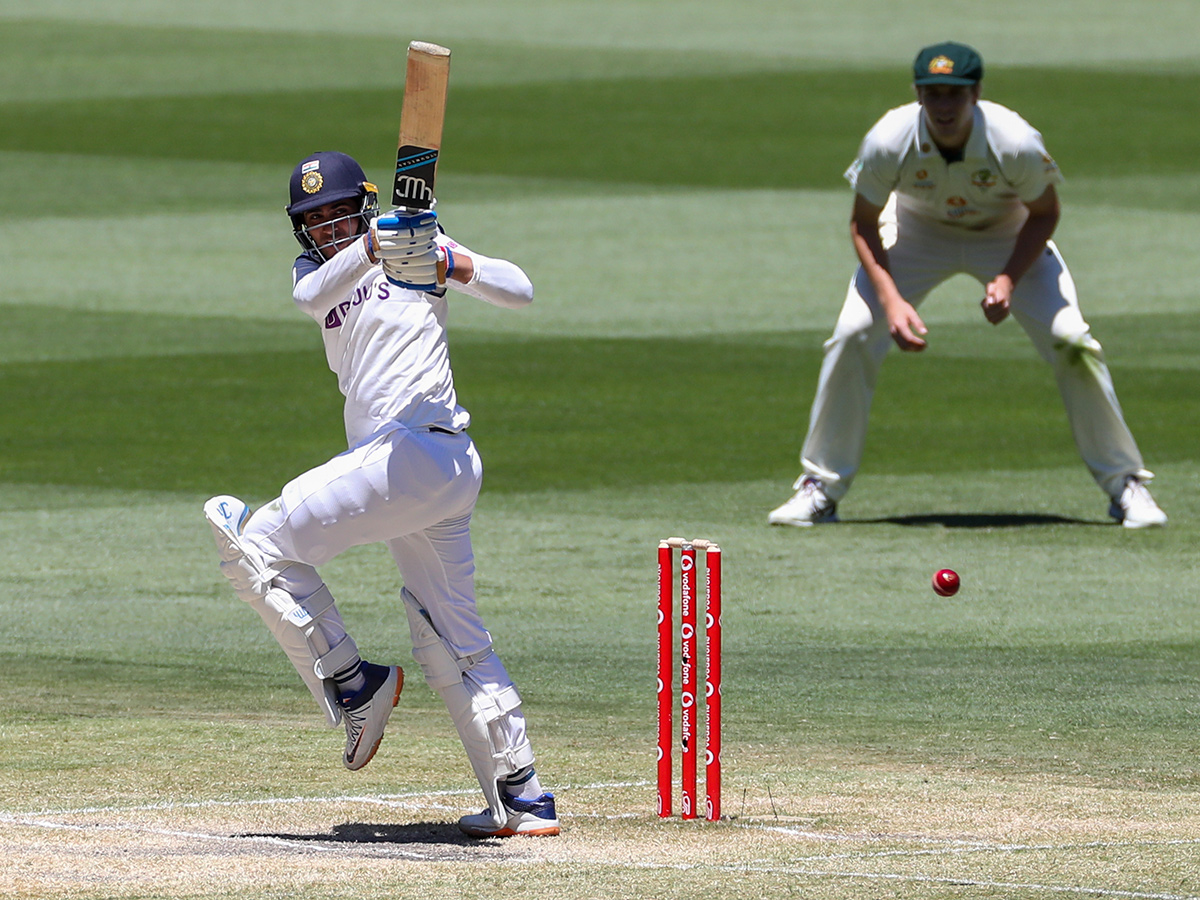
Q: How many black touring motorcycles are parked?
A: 0